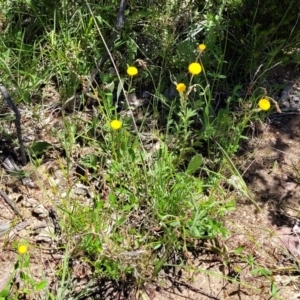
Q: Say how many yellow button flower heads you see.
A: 7